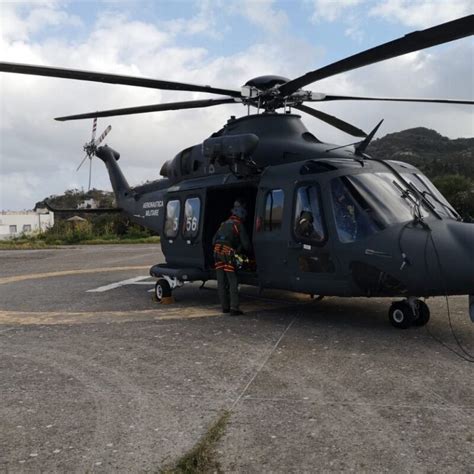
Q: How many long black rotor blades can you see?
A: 5